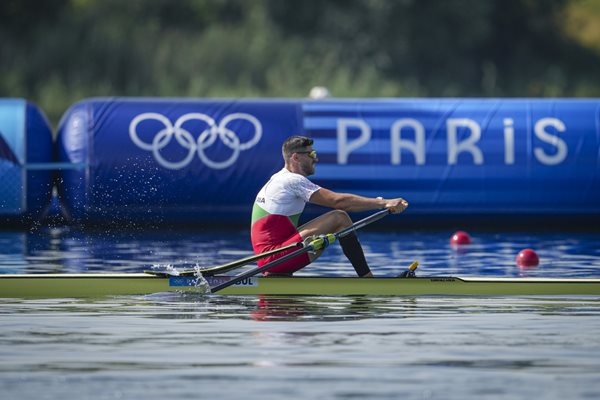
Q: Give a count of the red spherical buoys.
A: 2